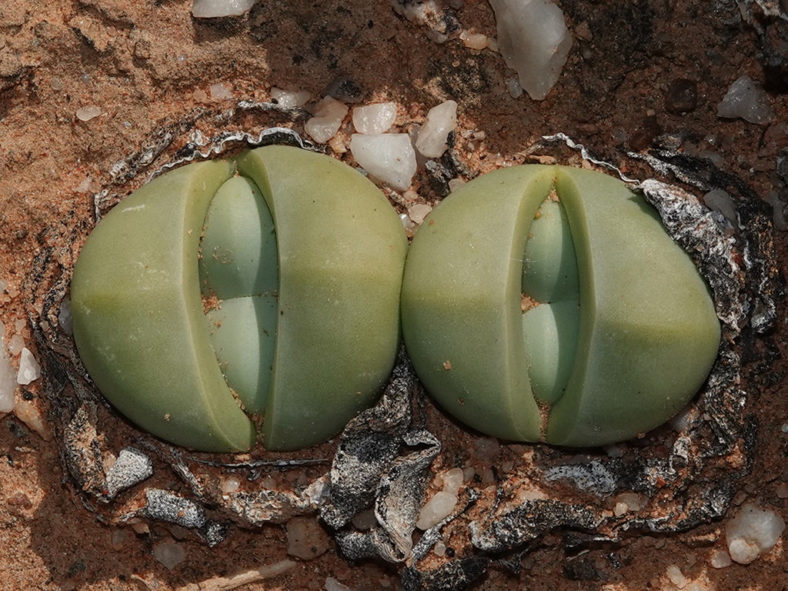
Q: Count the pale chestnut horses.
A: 0